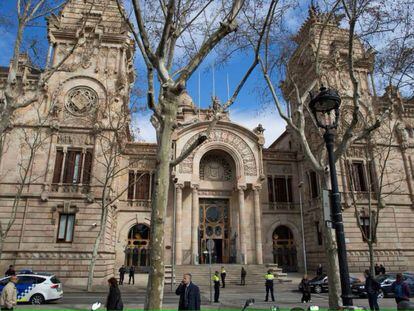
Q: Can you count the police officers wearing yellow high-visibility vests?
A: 3